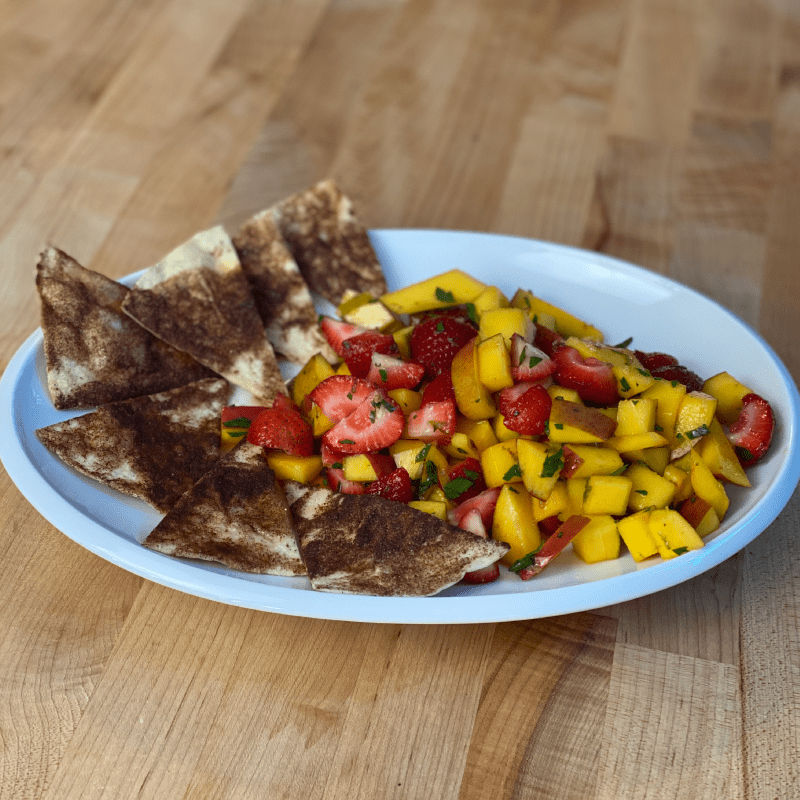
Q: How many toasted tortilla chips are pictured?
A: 7